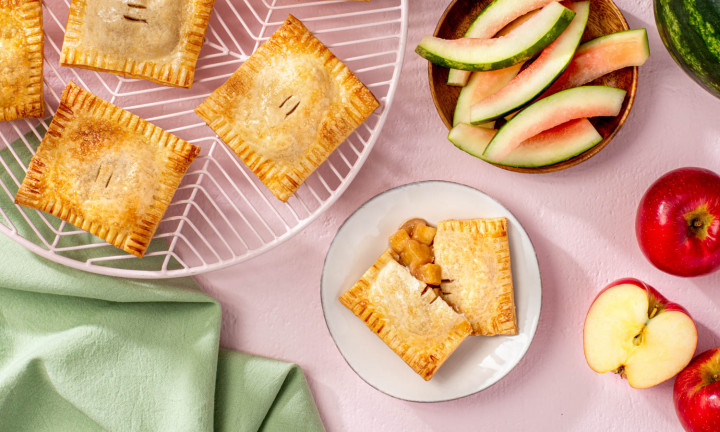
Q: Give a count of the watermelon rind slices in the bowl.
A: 7